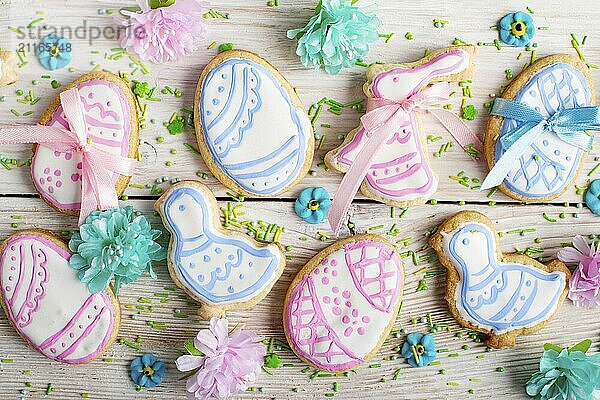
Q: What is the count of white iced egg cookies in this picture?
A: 5